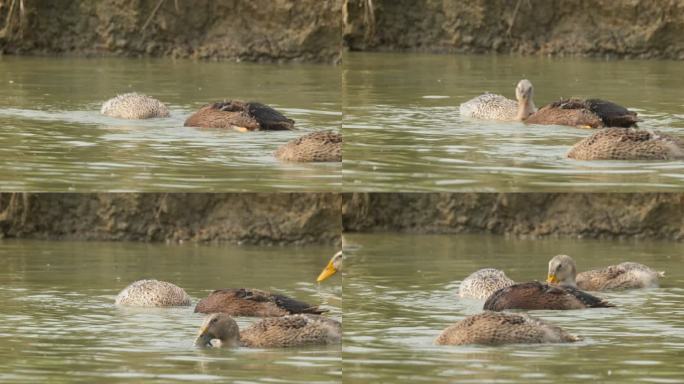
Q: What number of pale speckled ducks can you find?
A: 4